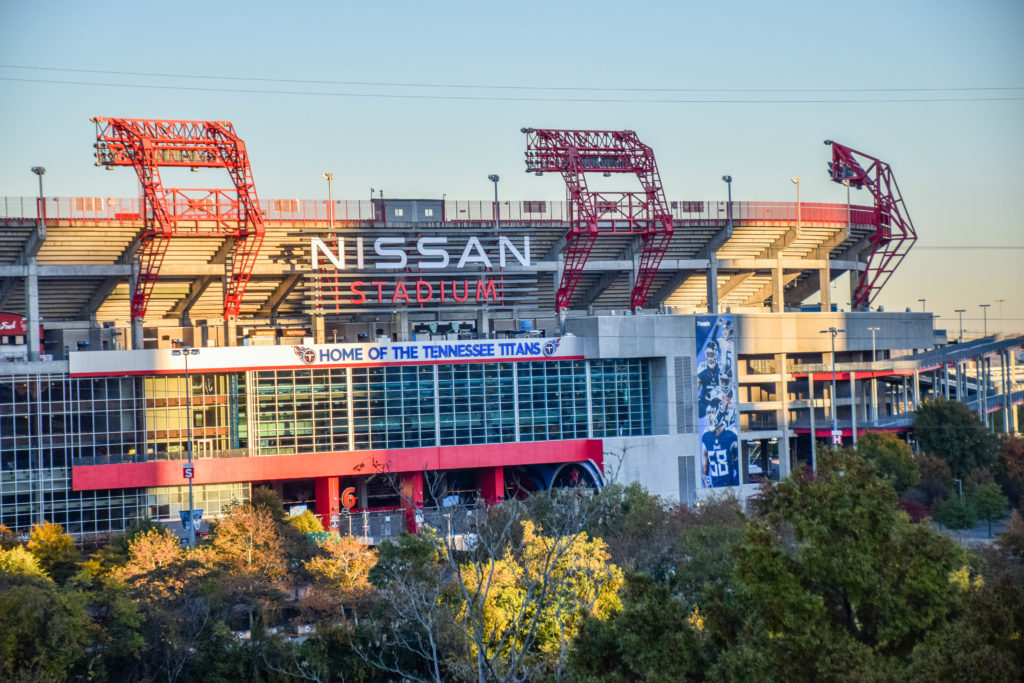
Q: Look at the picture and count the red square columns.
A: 3